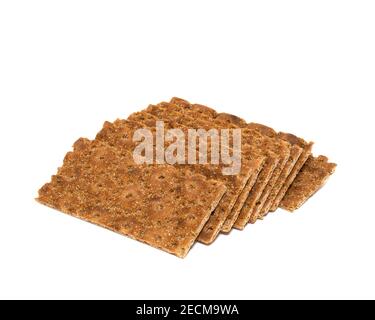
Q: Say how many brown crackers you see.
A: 8